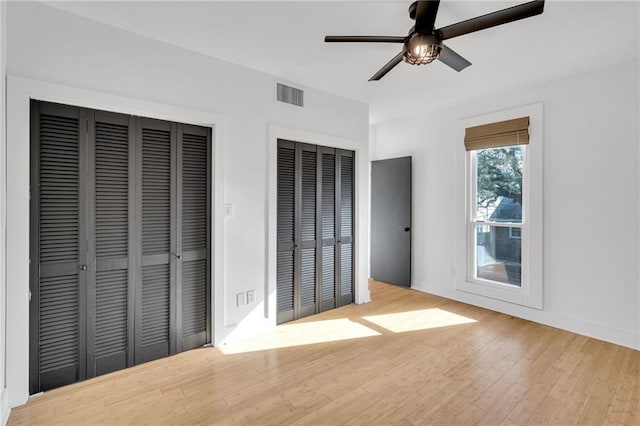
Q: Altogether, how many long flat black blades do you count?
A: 5